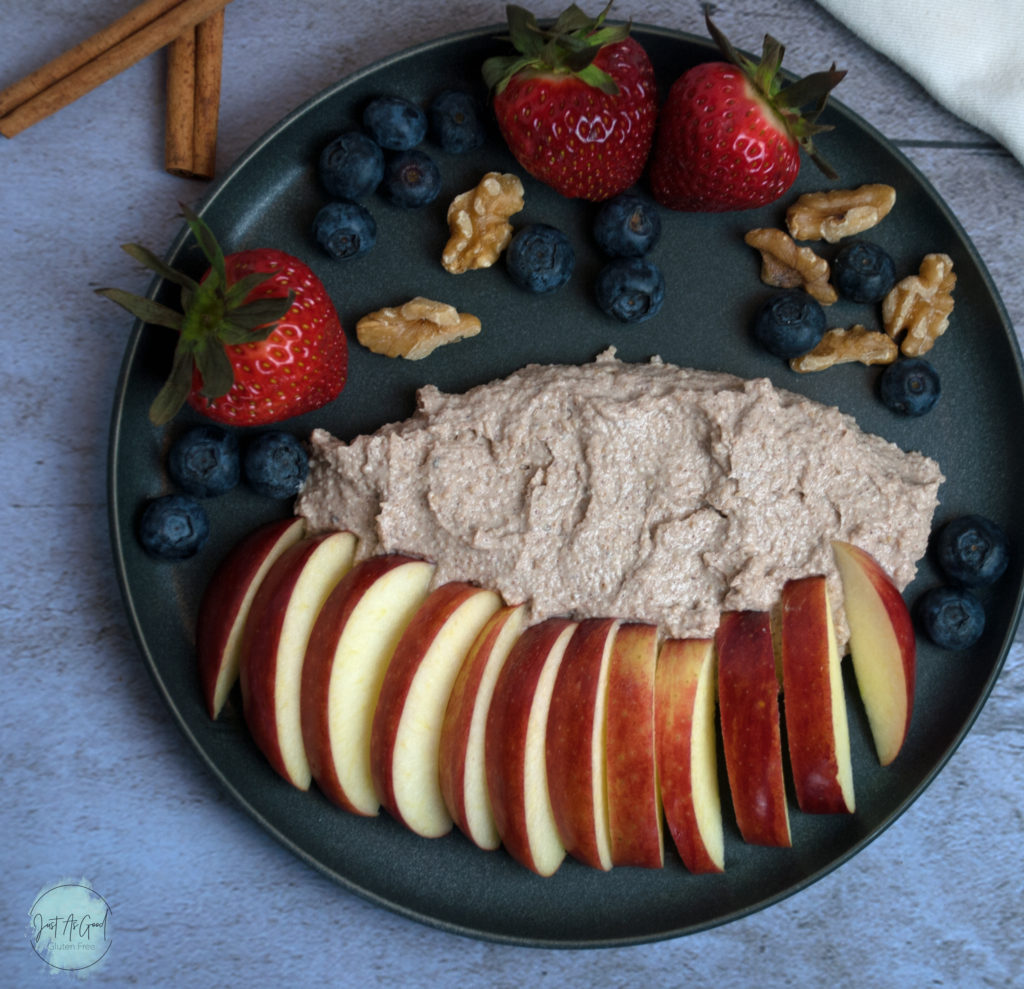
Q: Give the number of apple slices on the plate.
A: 12